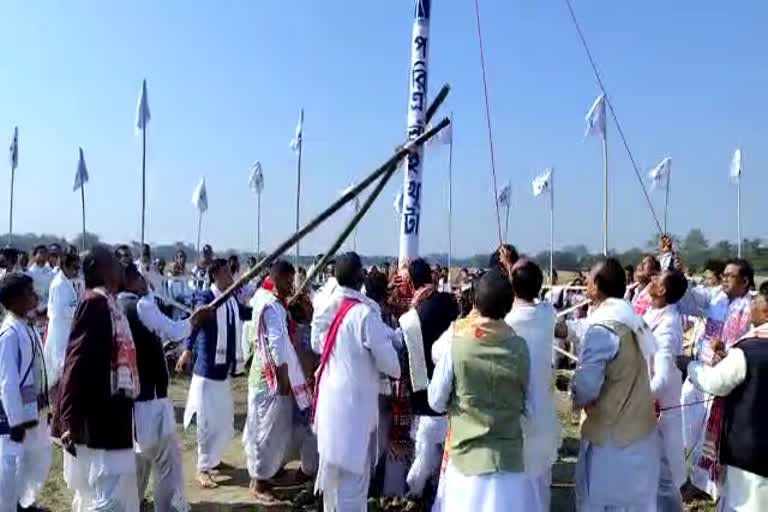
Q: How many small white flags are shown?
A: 14